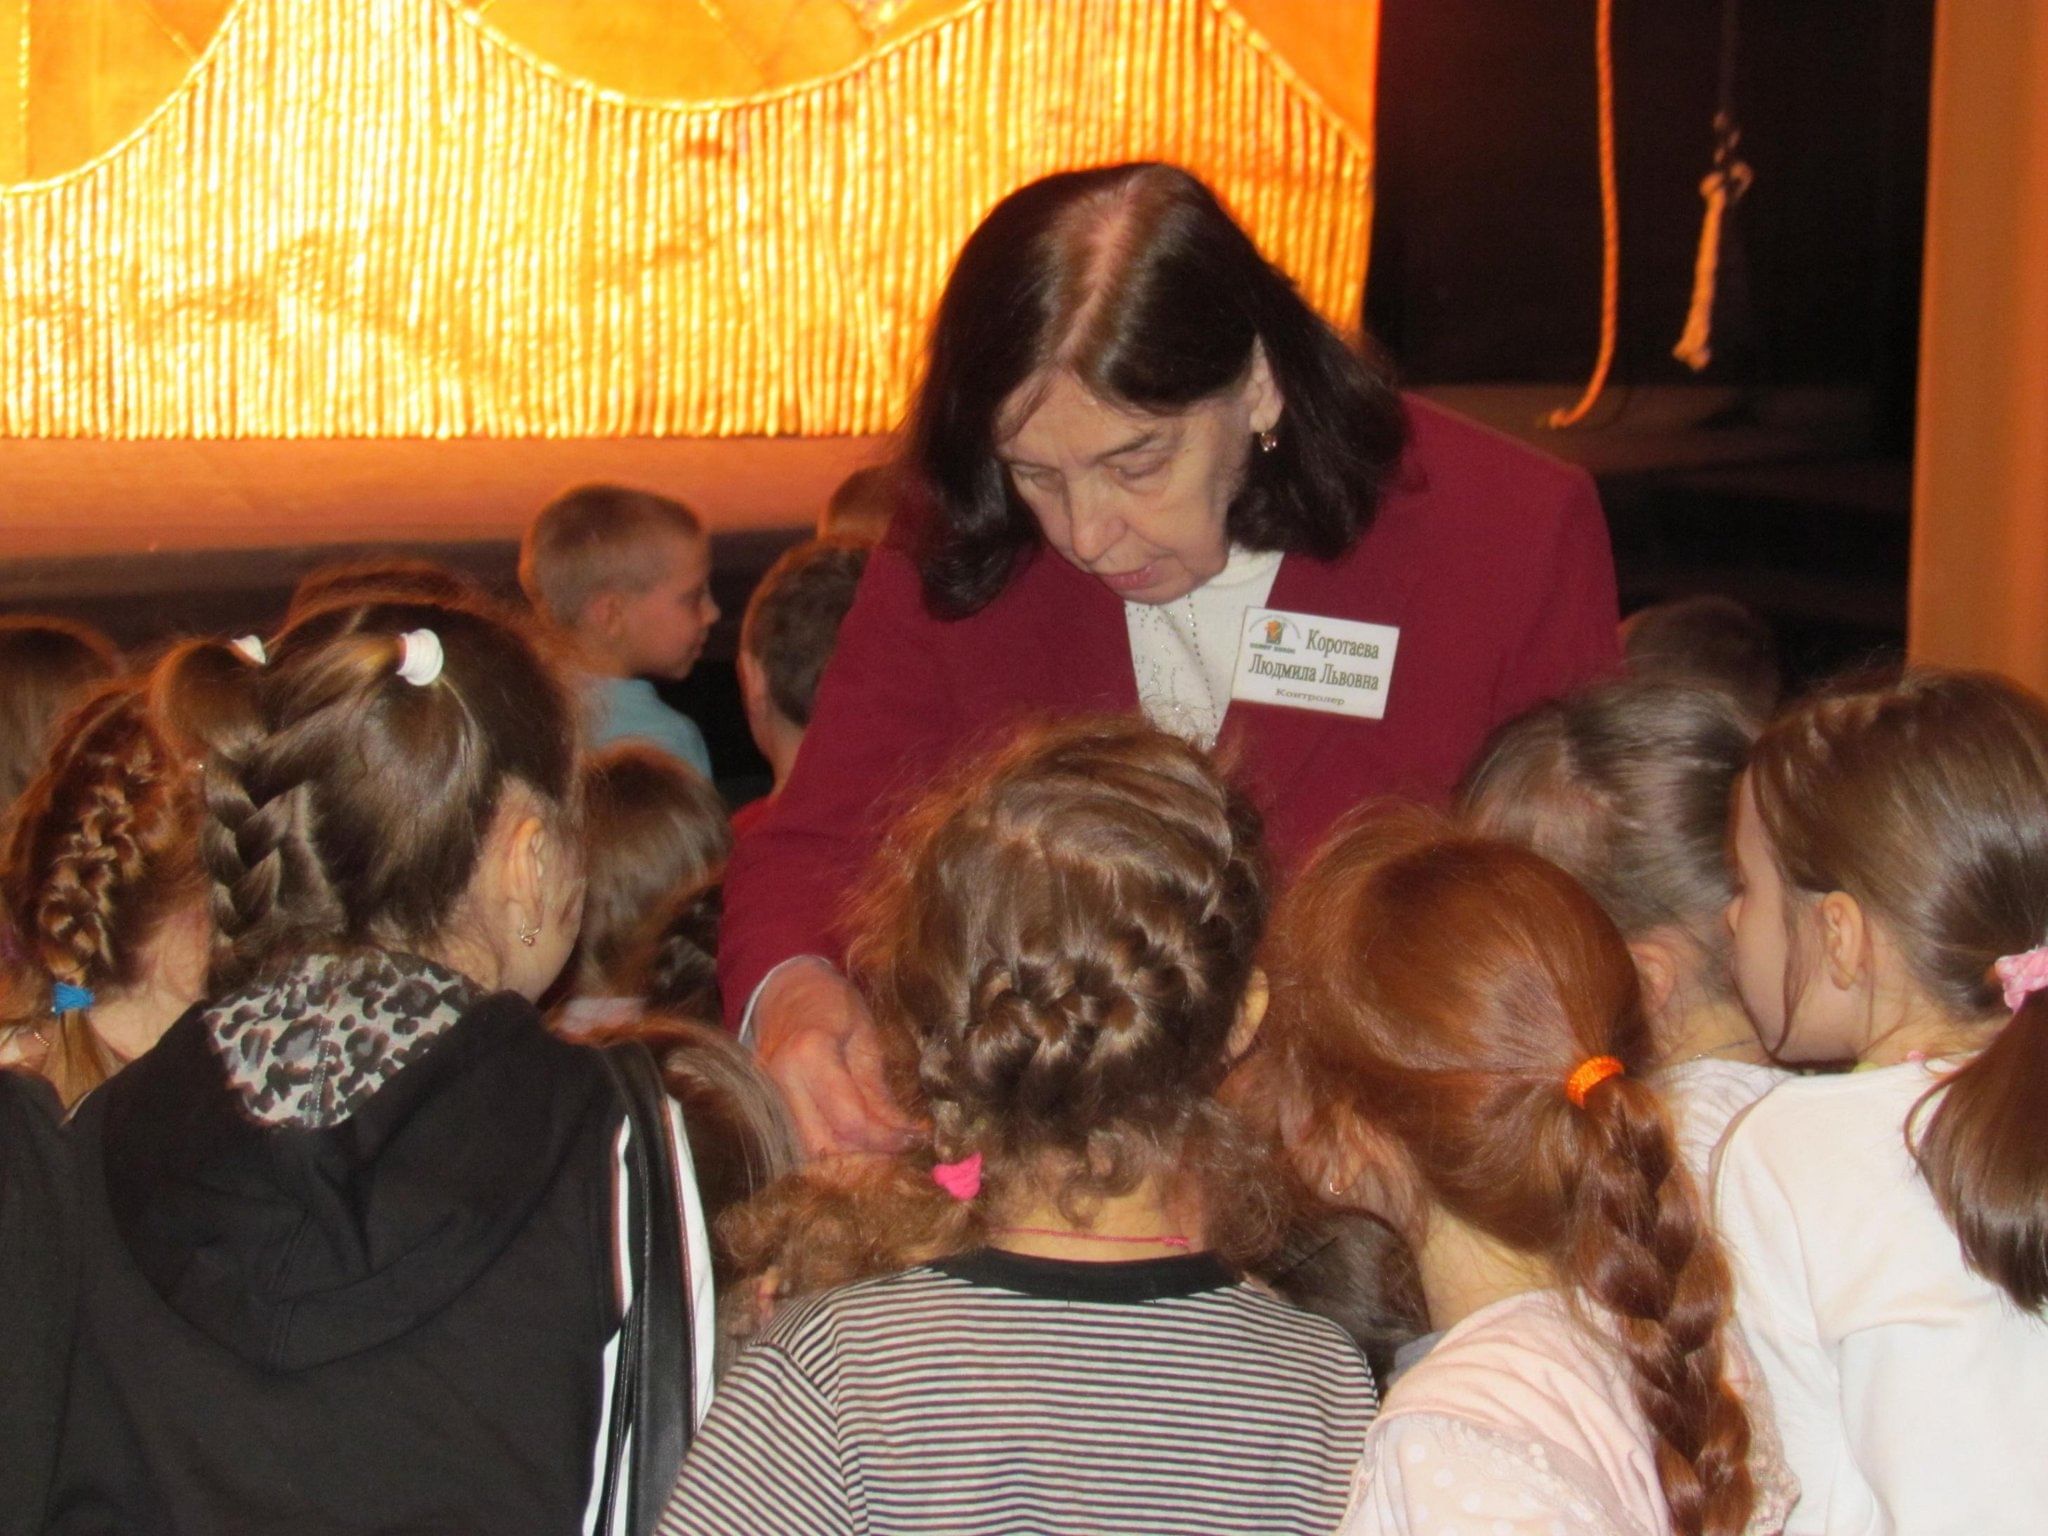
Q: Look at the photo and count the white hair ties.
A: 2